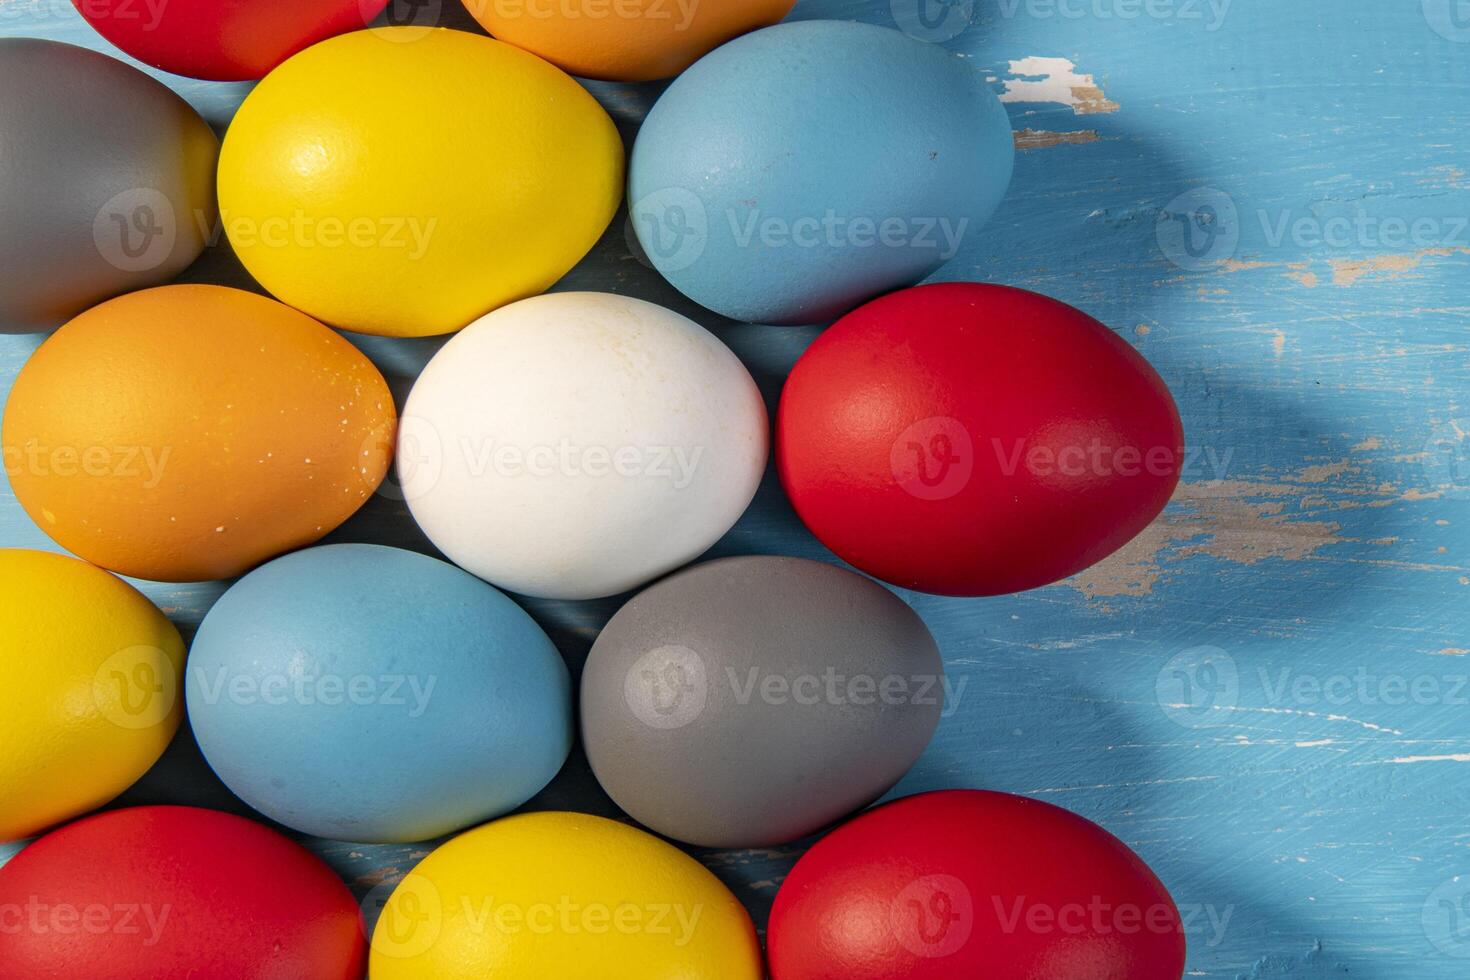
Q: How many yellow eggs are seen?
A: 3